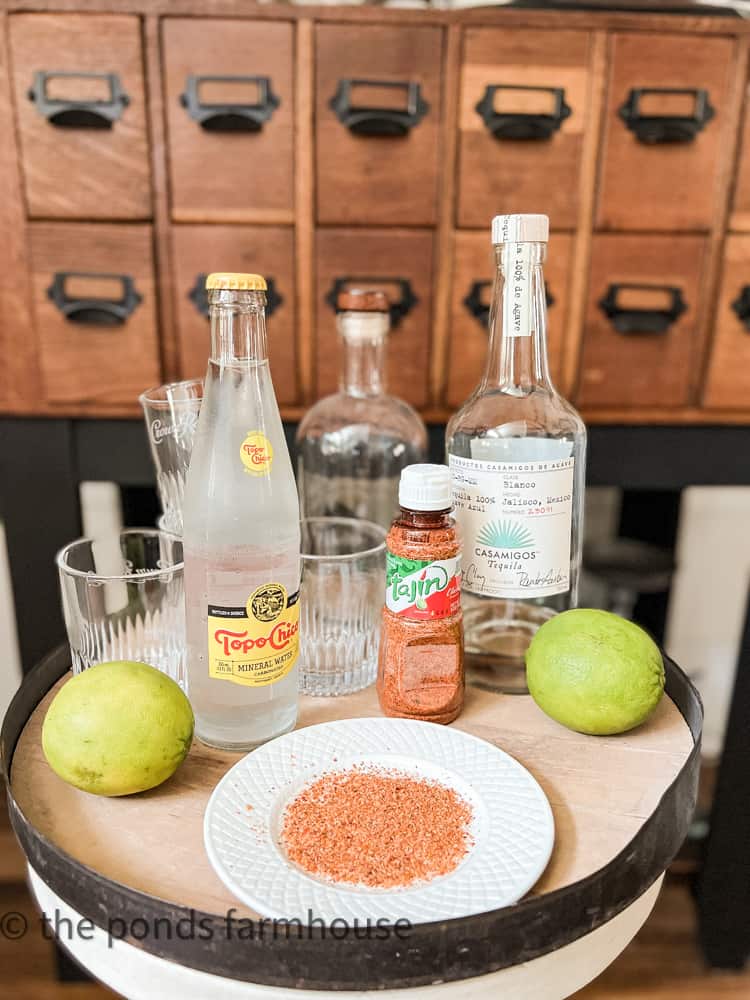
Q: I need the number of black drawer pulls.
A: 11